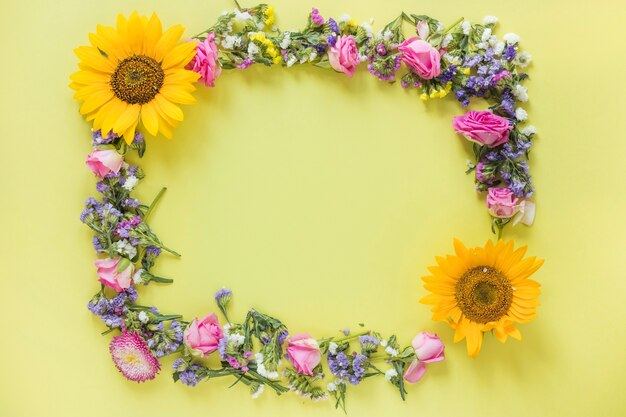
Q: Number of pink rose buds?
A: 10